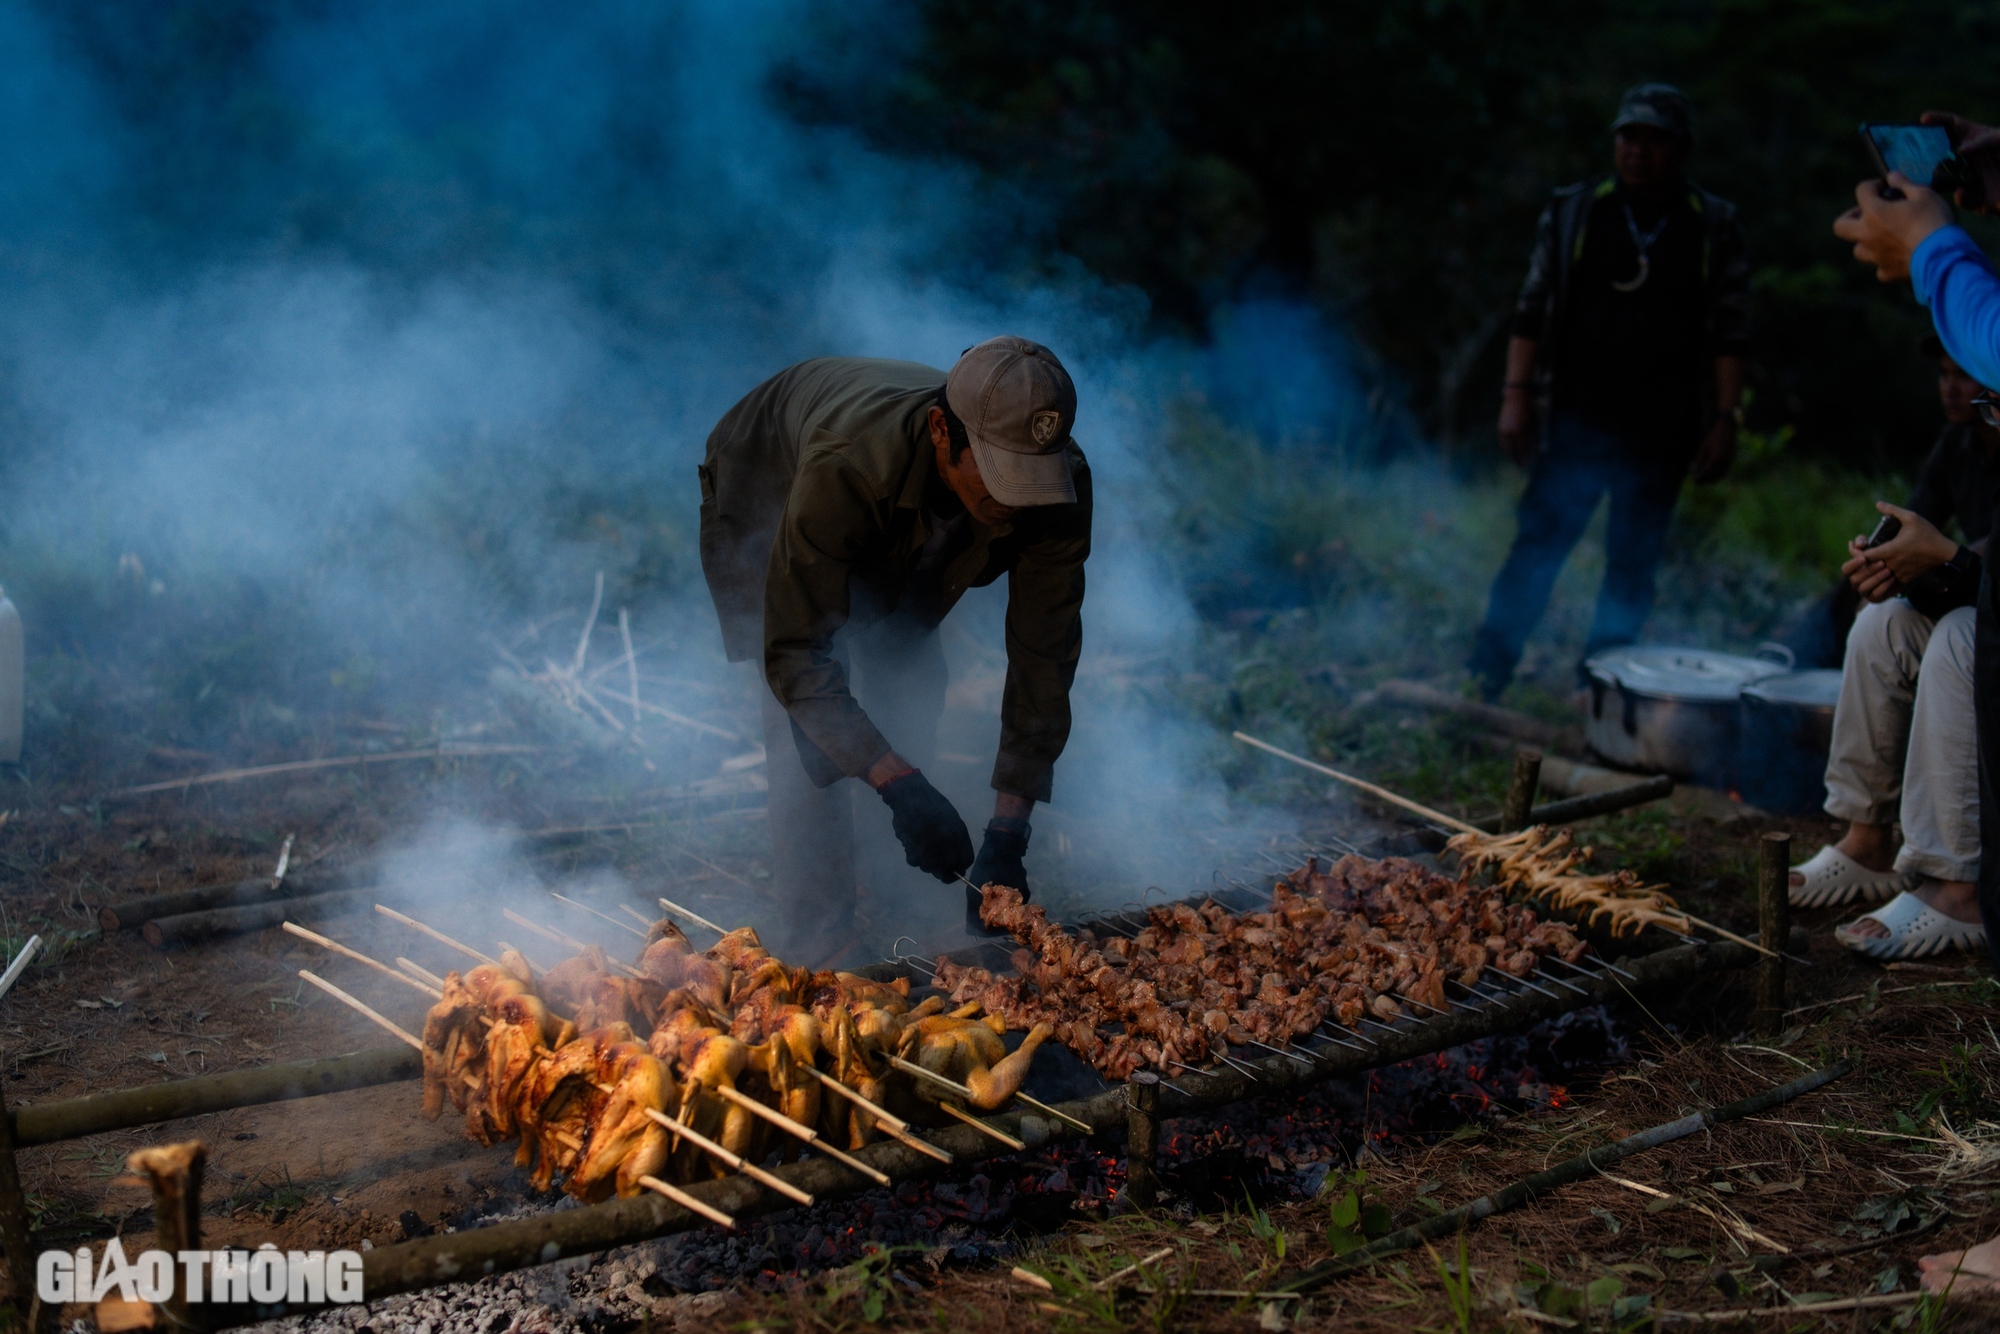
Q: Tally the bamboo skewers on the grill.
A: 11